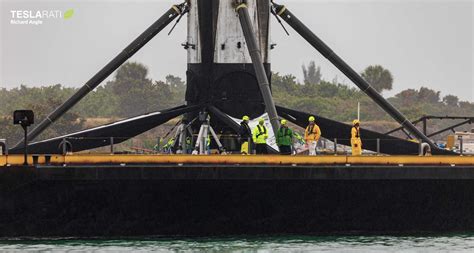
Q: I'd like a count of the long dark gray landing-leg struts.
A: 3